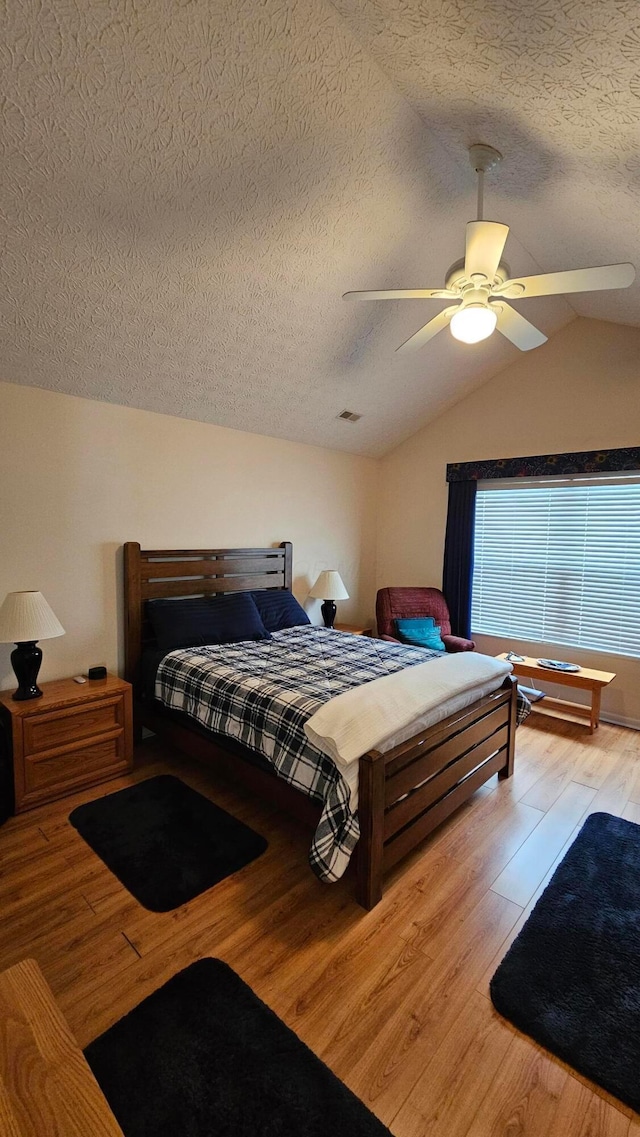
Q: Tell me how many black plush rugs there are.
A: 3